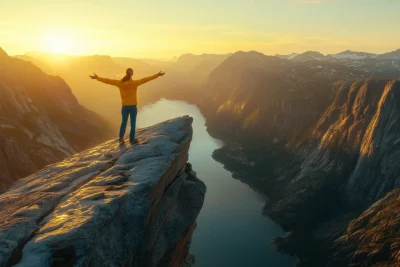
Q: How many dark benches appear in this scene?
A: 0